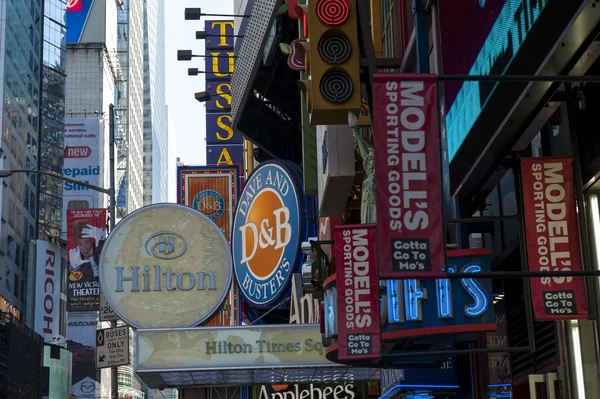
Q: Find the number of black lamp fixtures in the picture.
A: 5